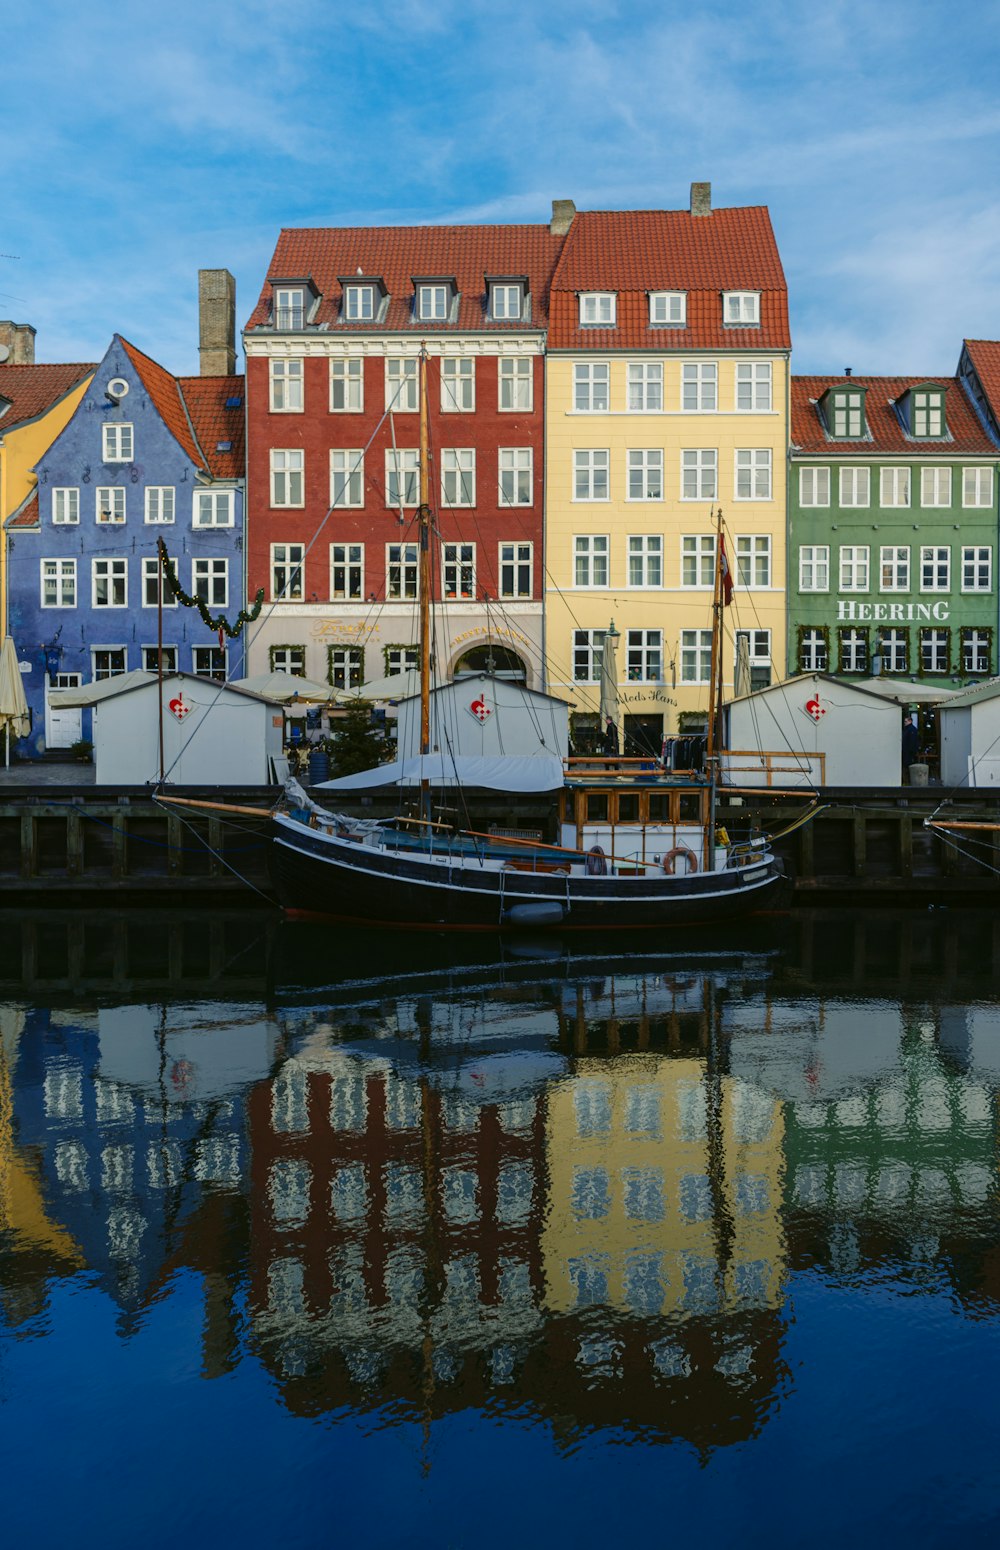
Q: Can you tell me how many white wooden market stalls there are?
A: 4